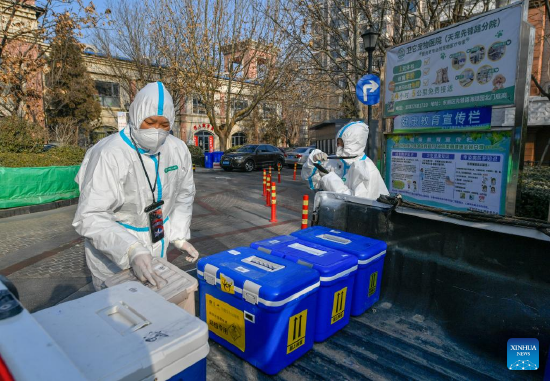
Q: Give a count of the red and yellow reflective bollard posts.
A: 7